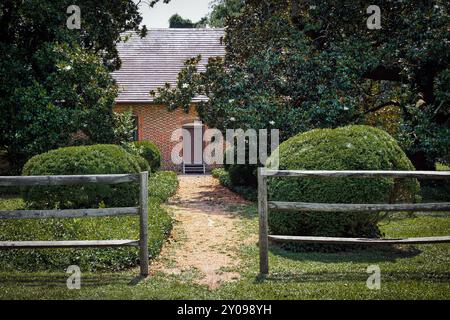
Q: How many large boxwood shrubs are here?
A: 2